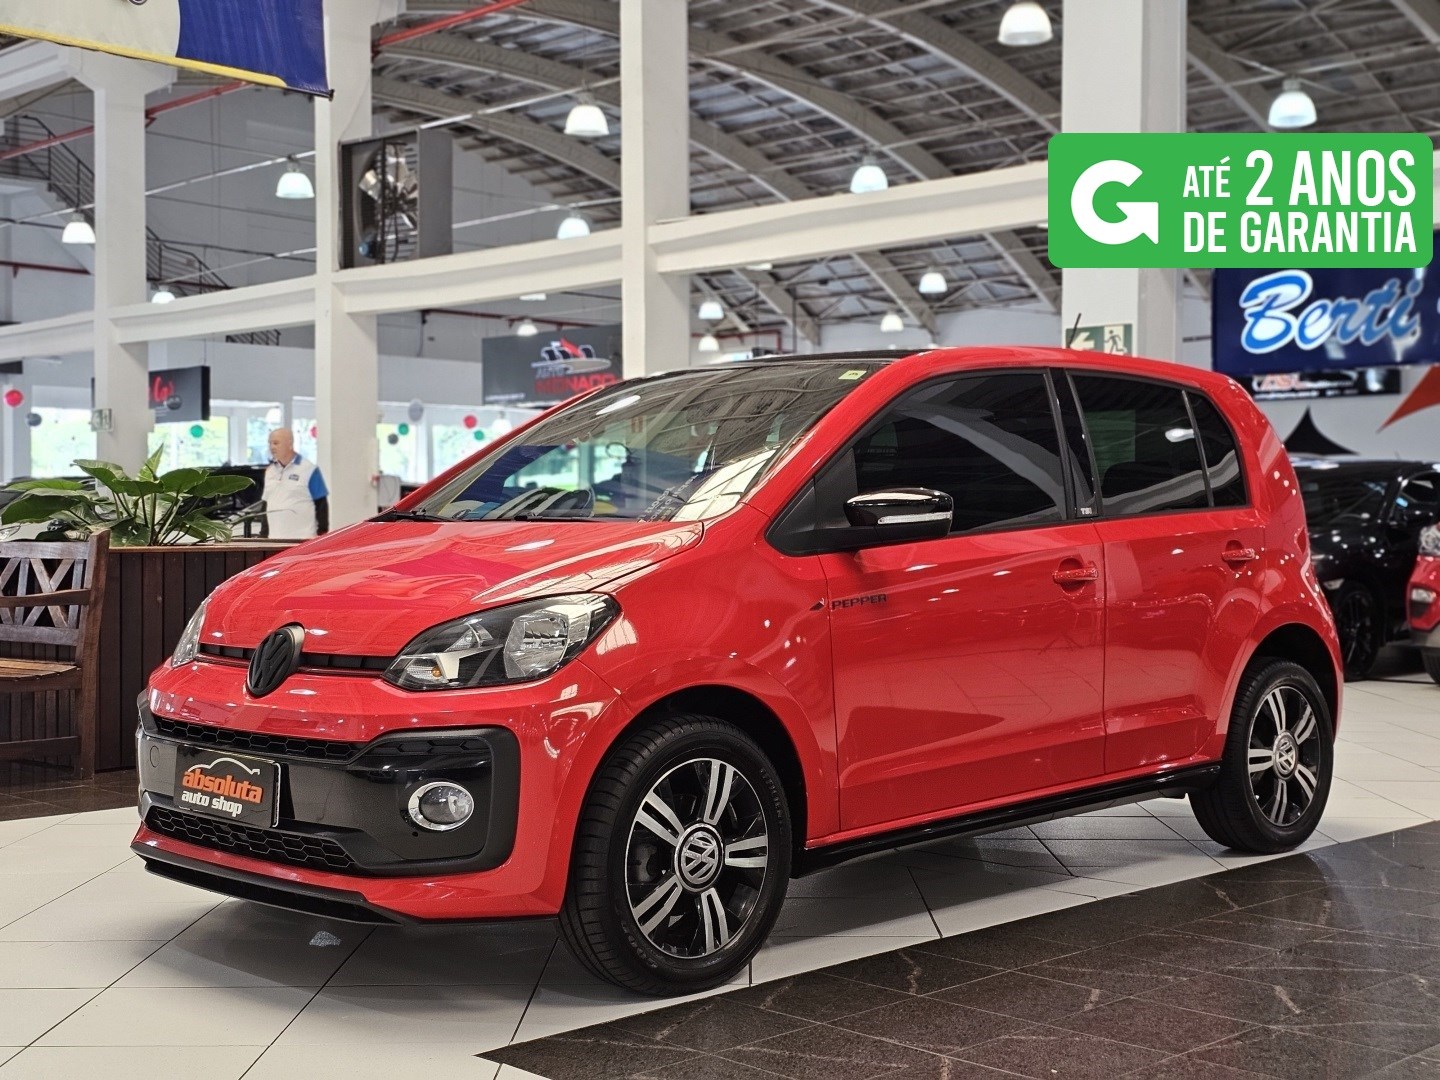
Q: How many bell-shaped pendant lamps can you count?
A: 13